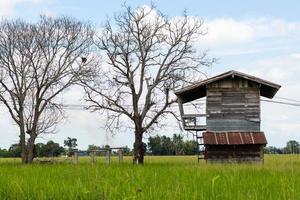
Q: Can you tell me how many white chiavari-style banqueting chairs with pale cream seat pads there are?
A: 0